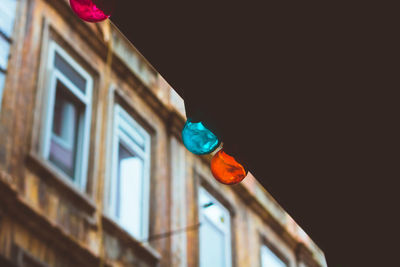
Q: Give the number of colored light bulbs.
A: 3